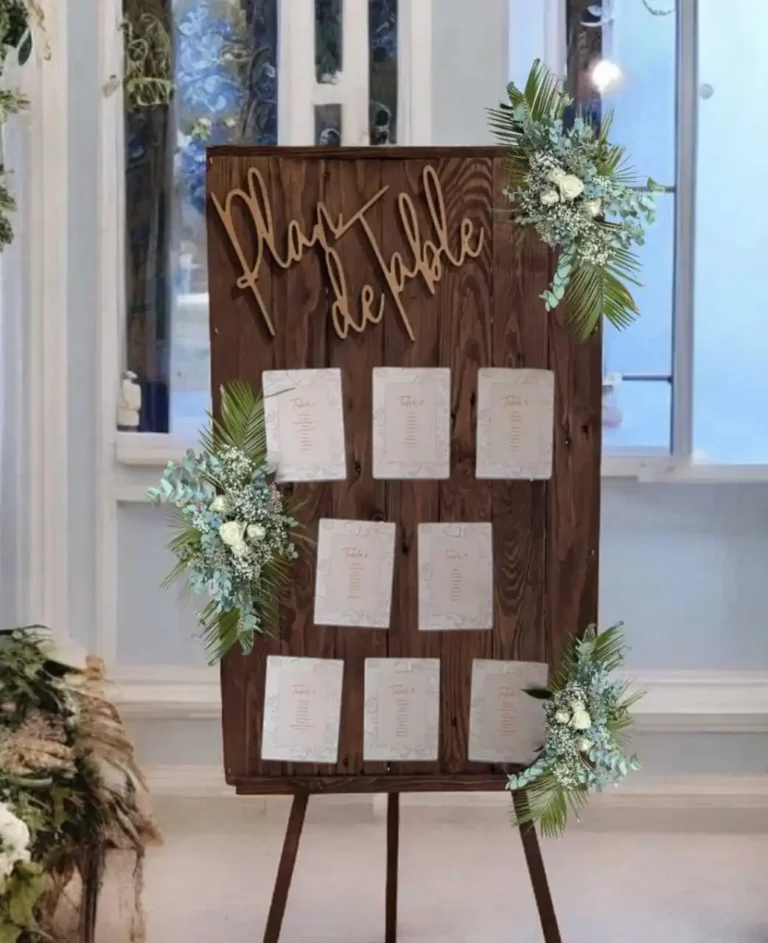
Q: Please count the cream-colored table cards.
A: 8